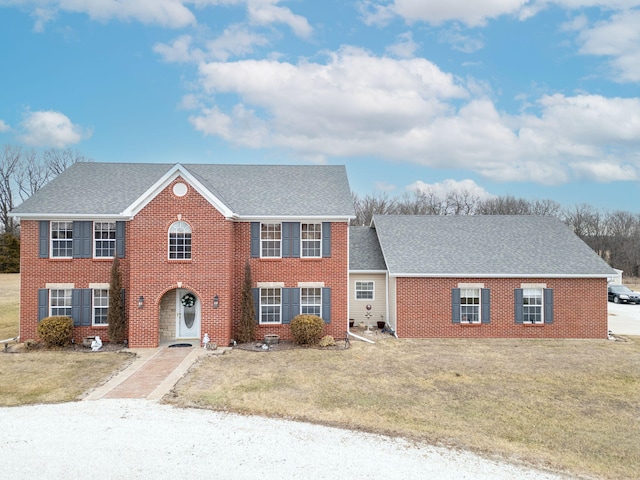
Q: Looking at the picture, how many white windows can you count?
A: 12